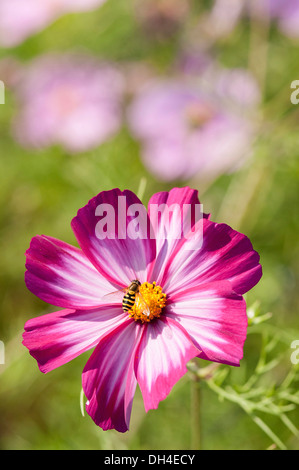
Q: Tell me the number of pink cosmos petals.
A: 8